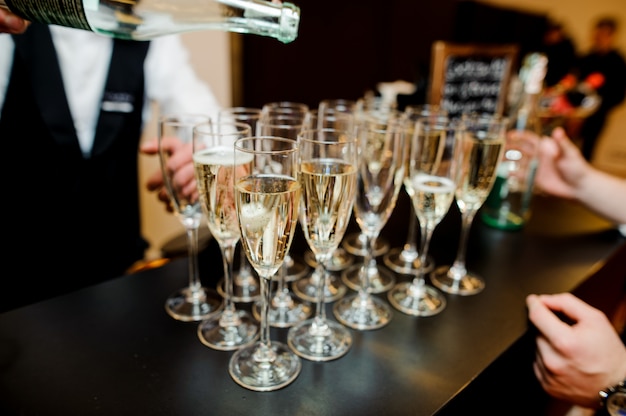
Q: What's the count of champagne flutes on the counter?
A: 15